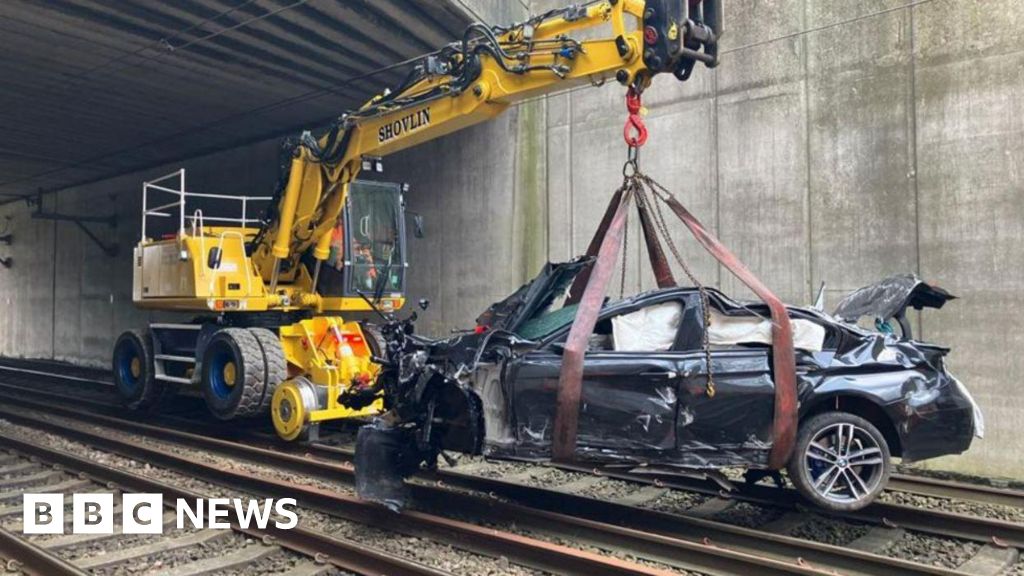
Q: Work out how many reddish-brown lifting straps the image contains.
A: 4